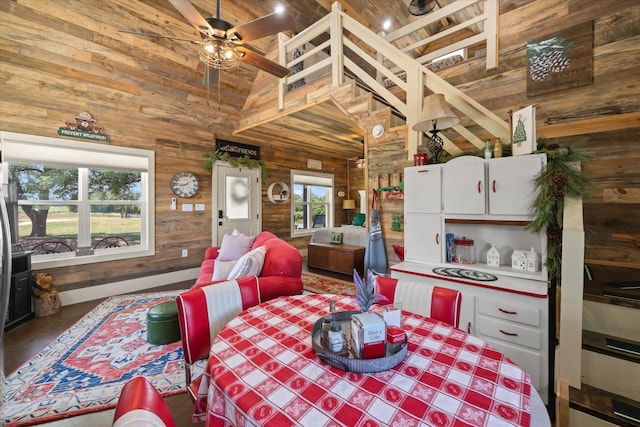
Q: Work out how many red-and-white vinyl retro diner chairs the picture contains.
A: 3